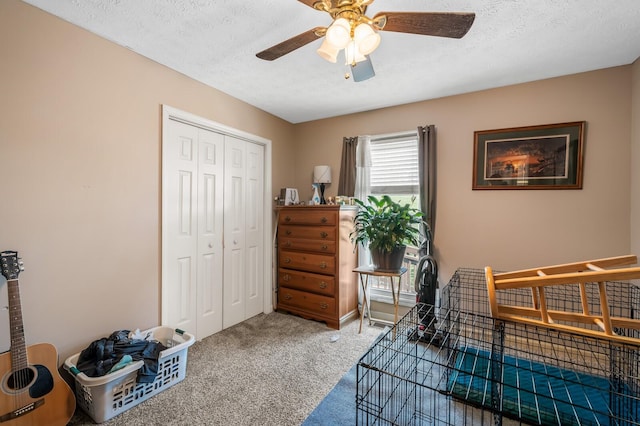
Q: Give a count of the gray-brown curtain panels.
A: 2